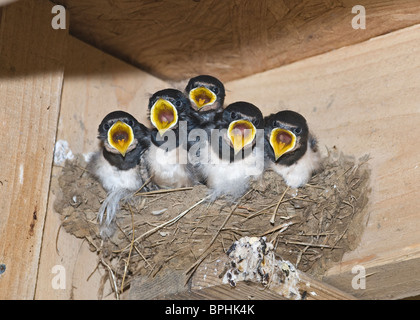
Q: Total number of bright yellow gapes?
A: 5